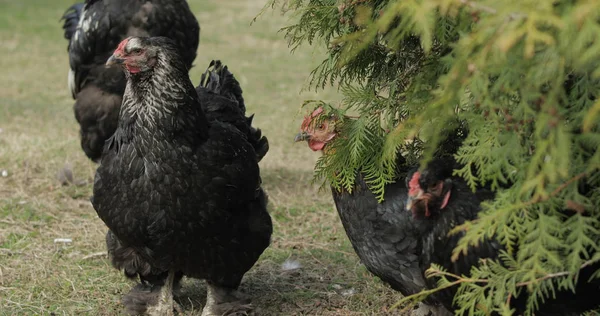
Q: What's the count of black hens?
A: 4